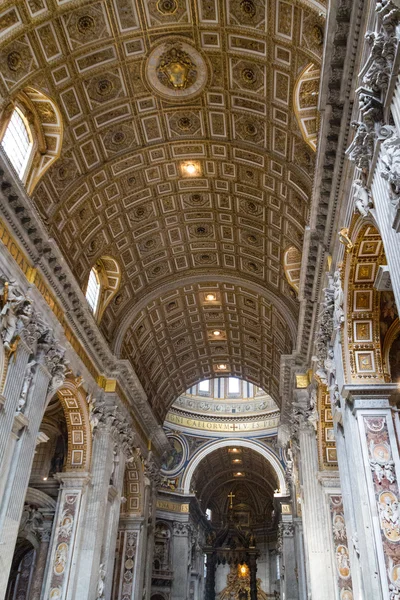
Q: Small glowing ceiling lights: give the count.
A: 7